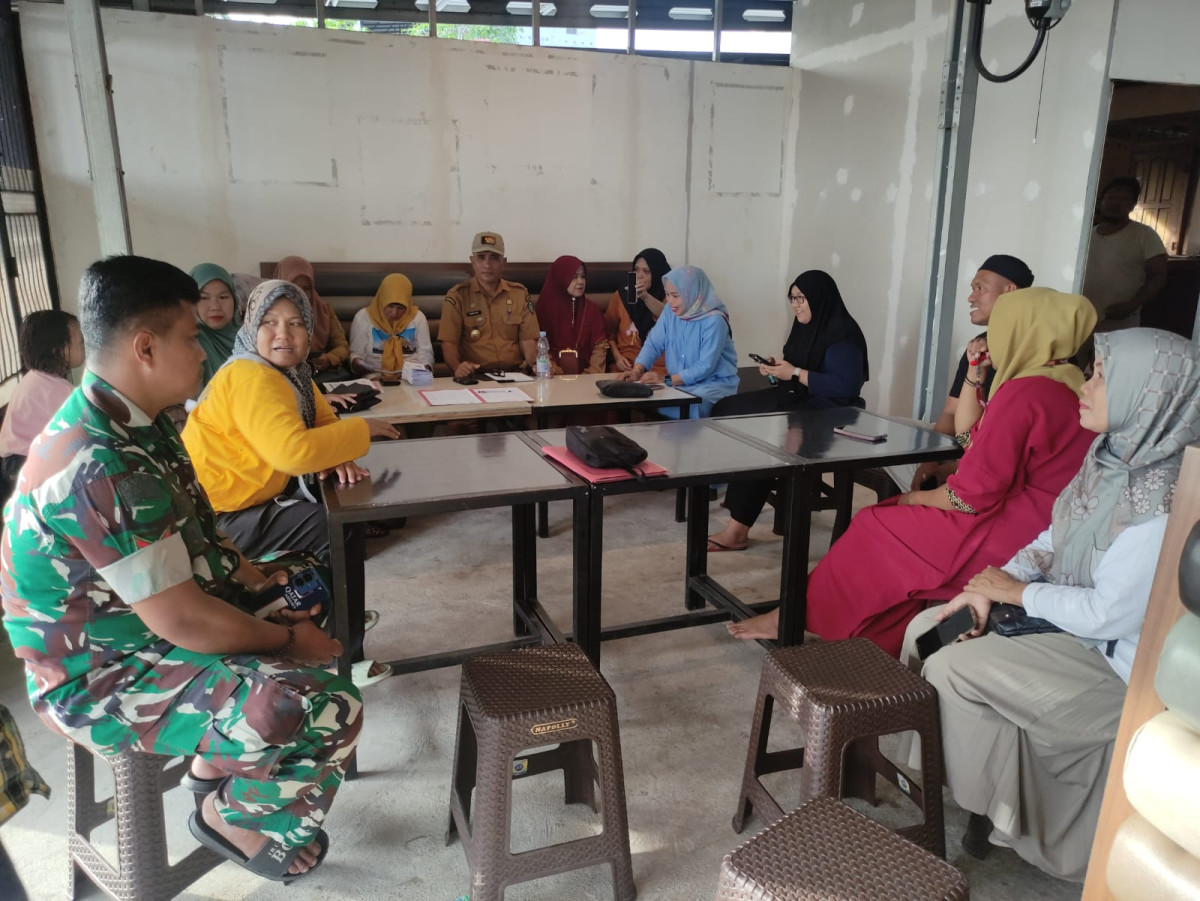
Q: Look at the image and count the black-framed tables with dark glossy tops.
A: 3